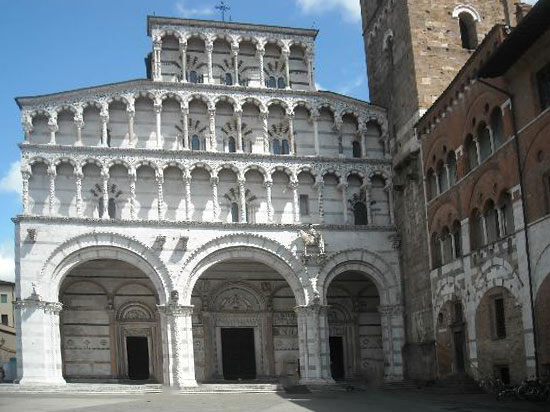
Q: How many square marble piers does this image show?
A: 4